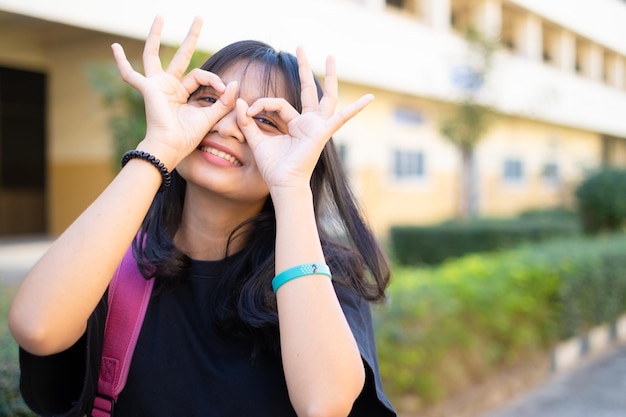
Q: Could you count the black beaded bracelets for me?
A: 1